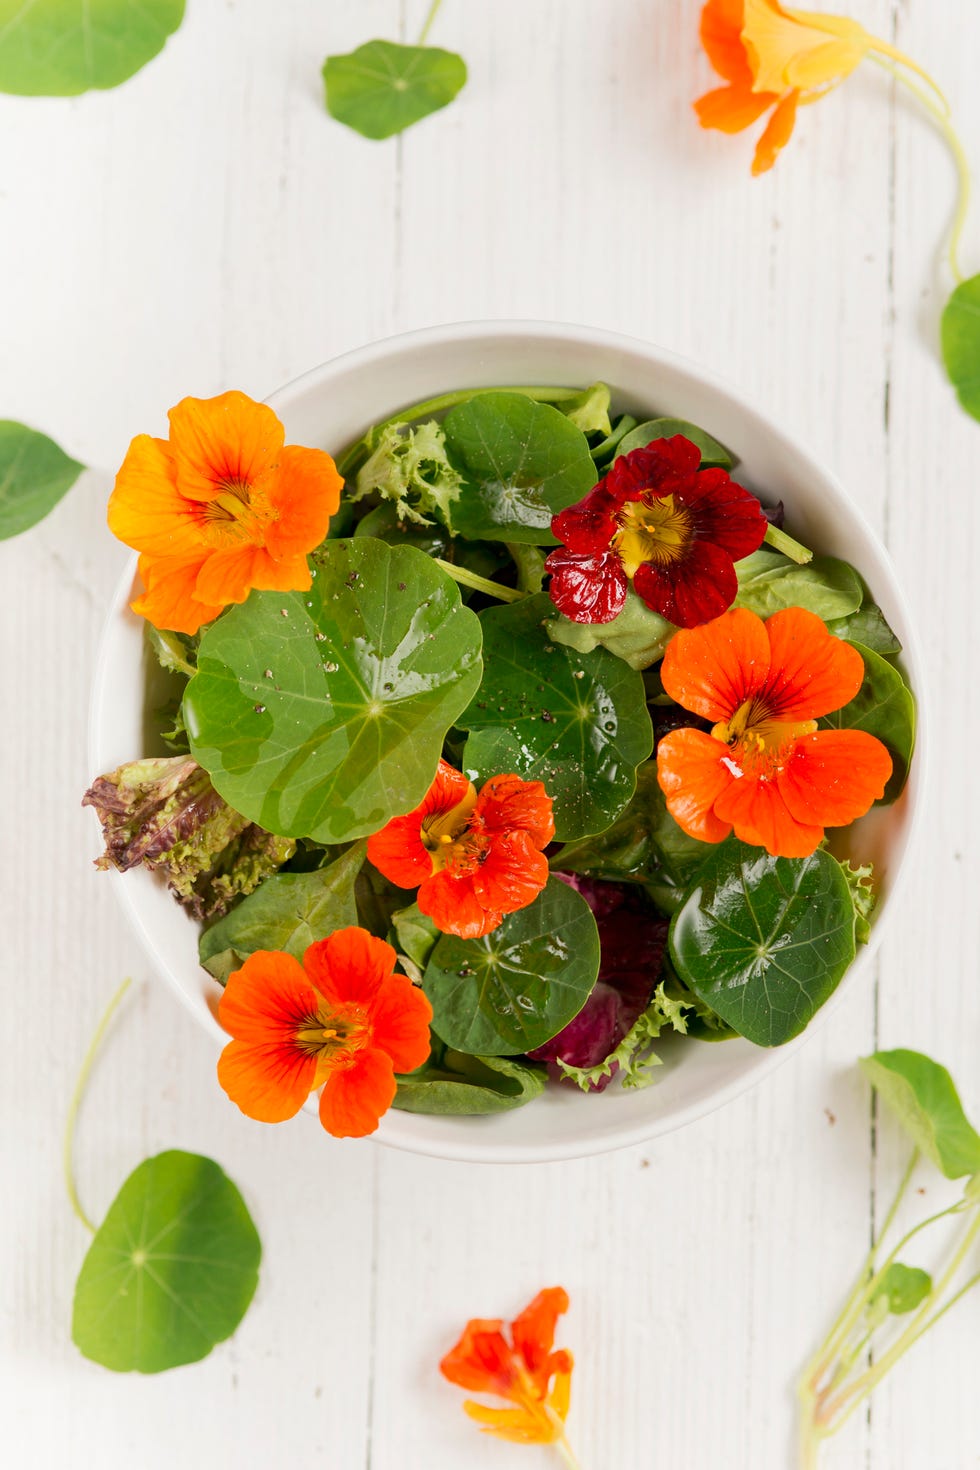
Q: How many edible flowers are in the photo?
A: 7